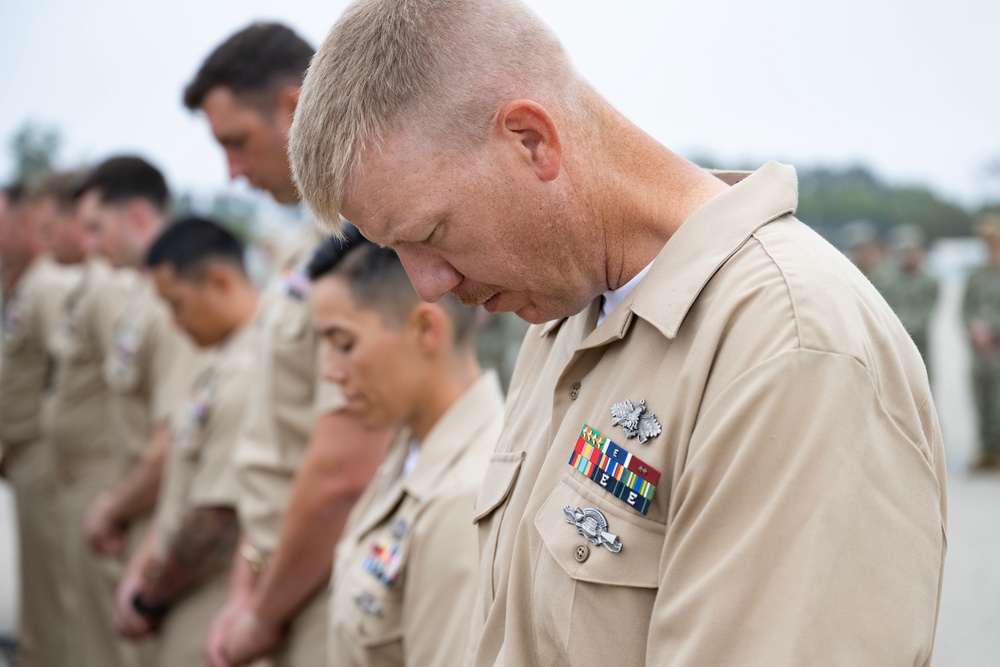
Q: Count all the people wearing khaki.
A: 7